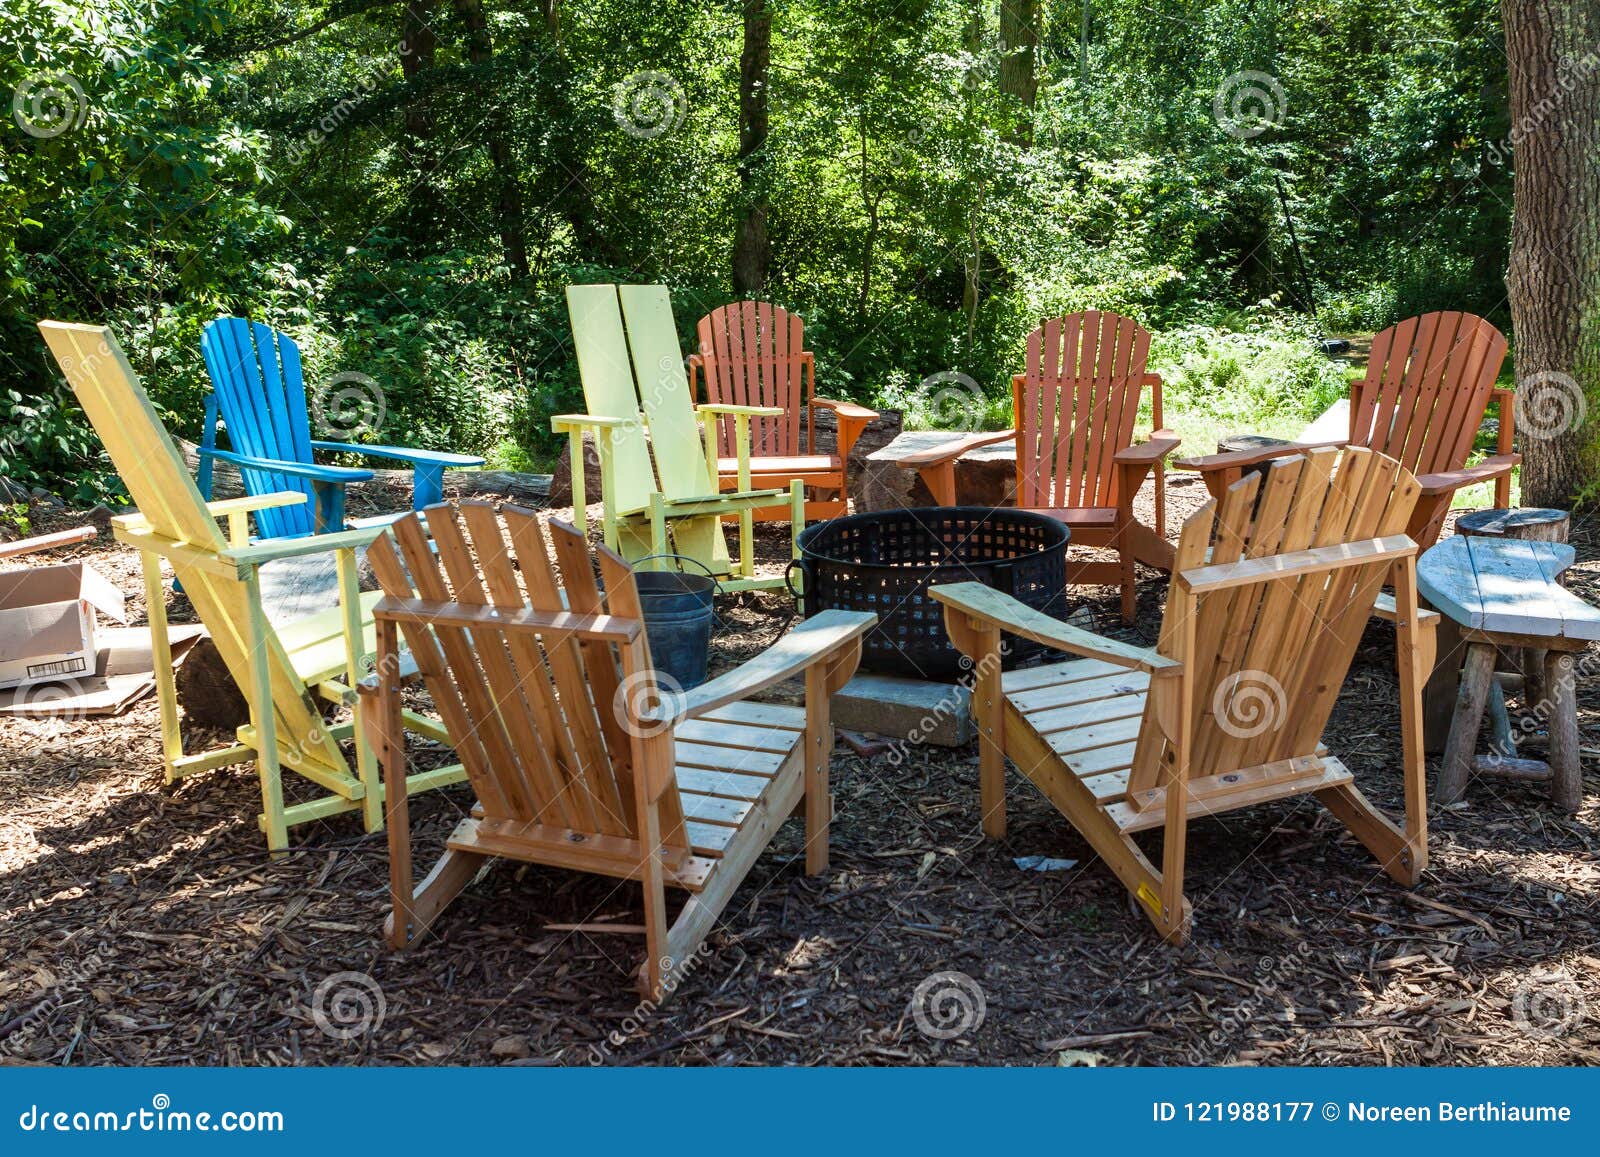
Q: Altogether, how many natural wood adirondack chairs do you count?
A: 2